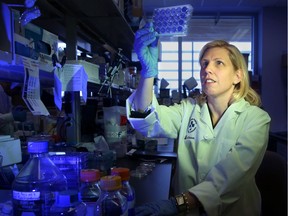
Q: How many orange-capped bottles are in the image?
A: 3